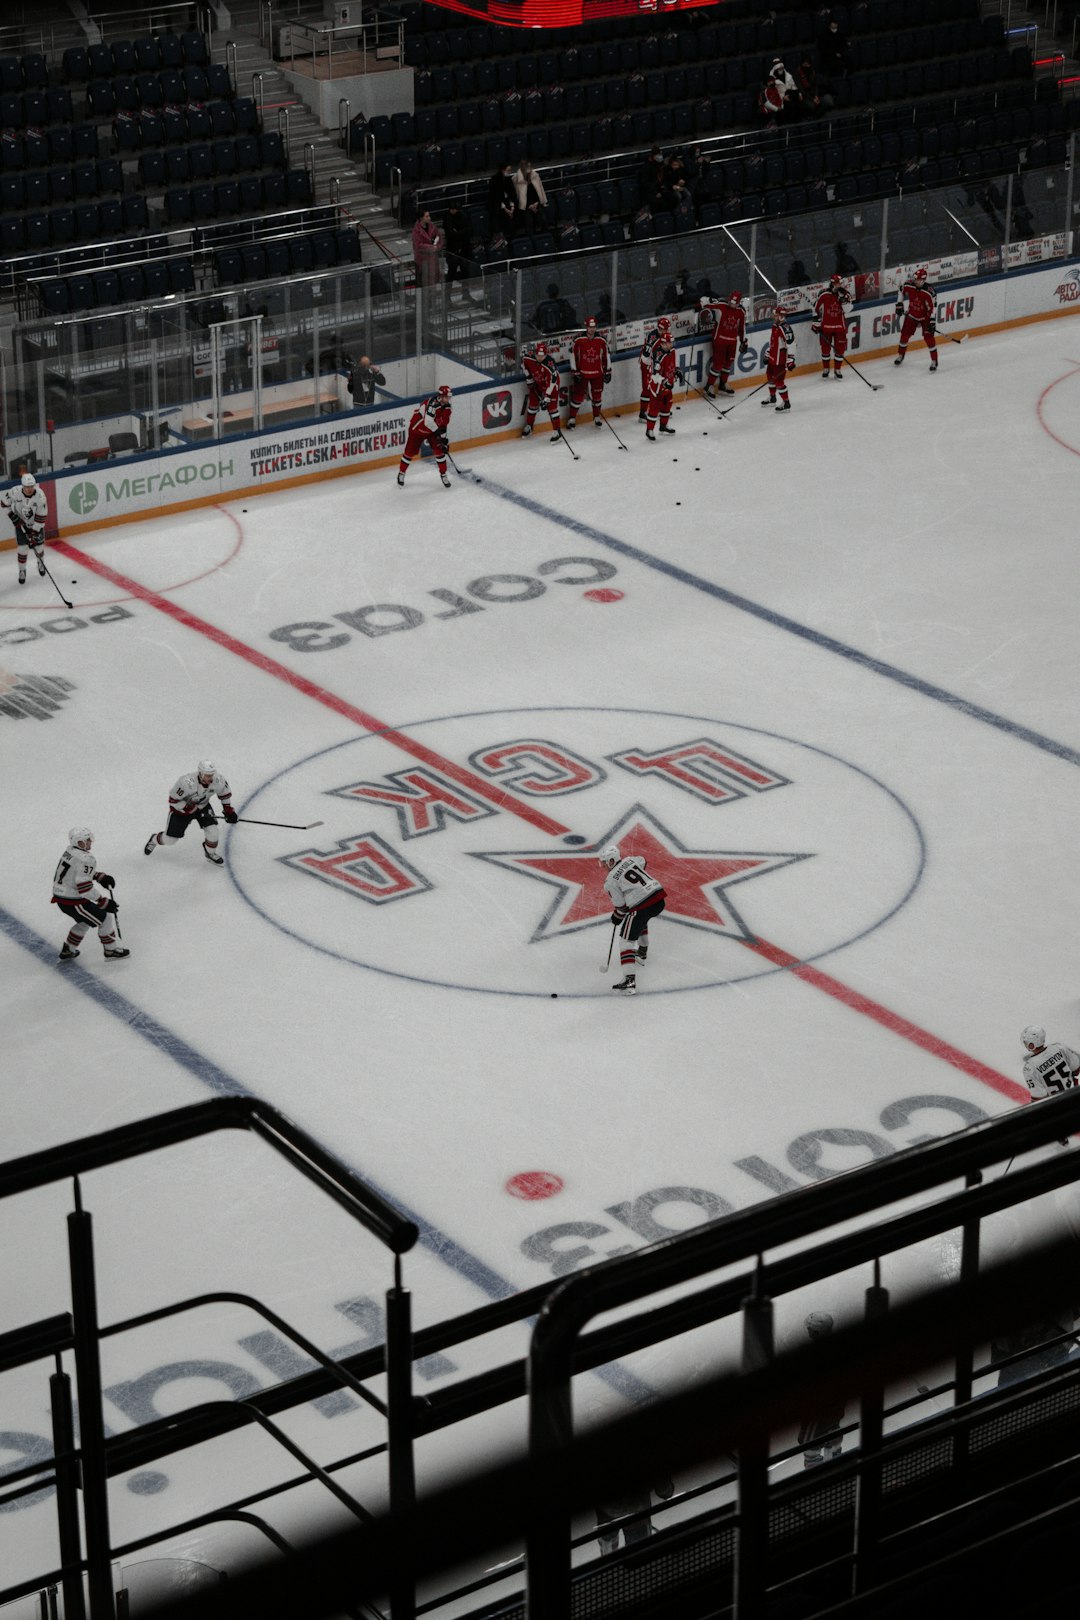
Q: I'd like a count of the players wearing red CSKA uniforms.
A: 9